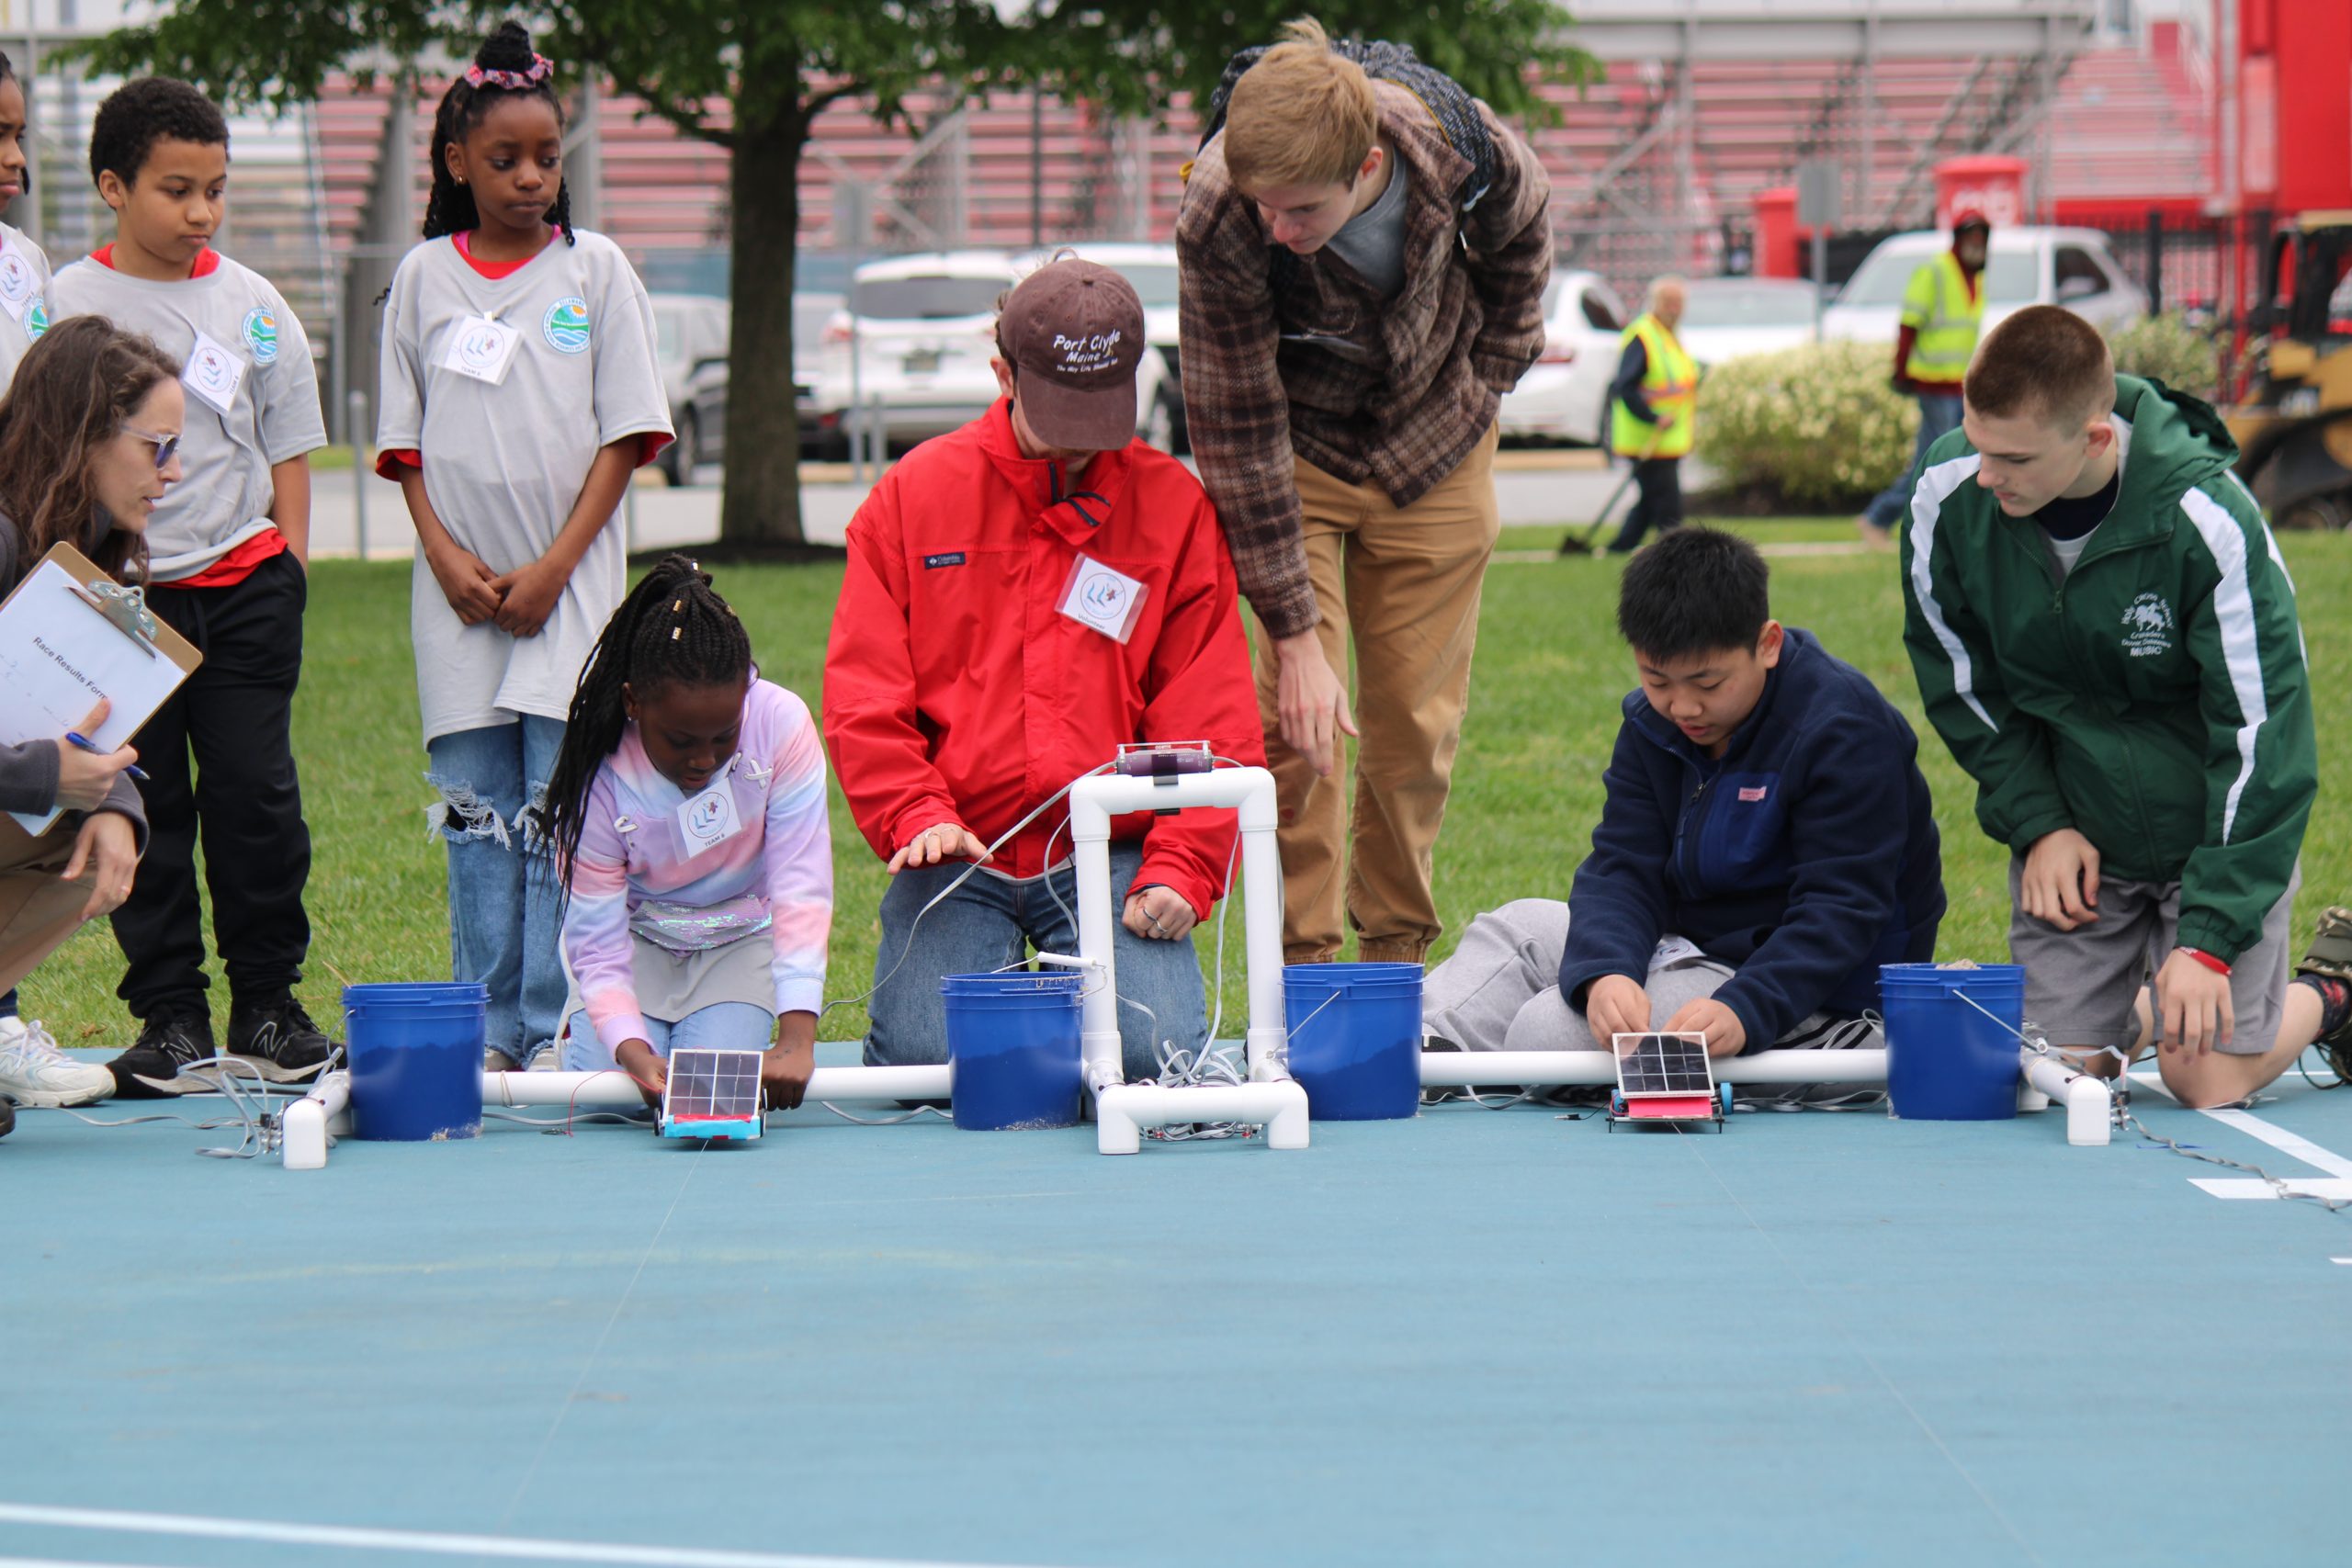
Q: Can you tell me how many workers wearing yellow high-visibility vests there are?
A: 2